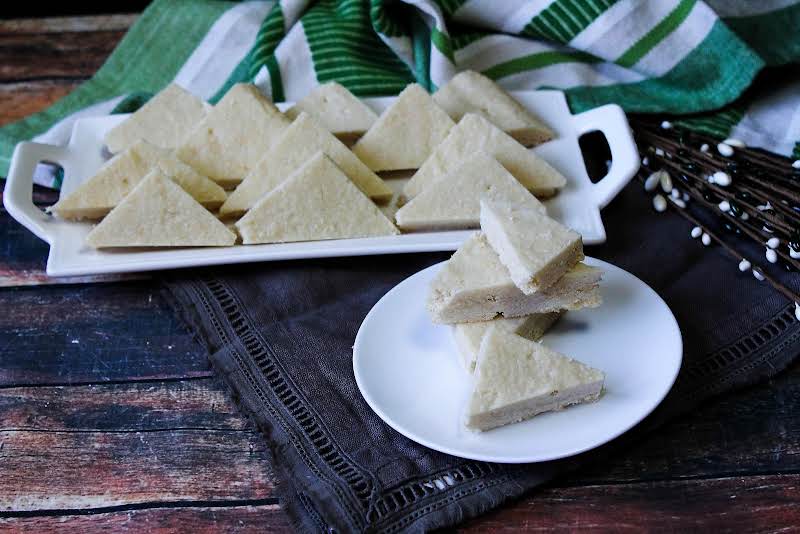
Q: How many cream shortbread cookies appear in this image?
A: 15